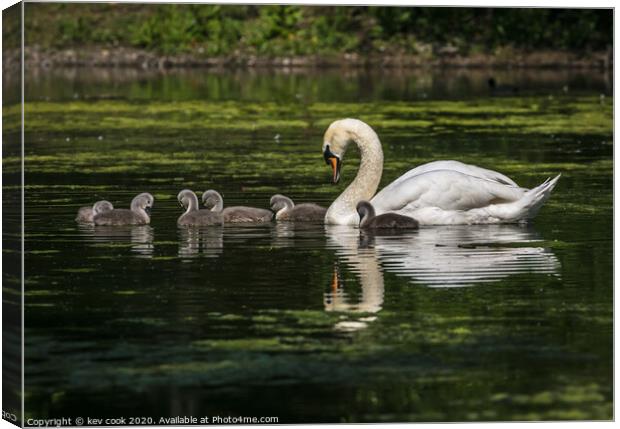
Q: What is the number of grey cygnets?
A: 6